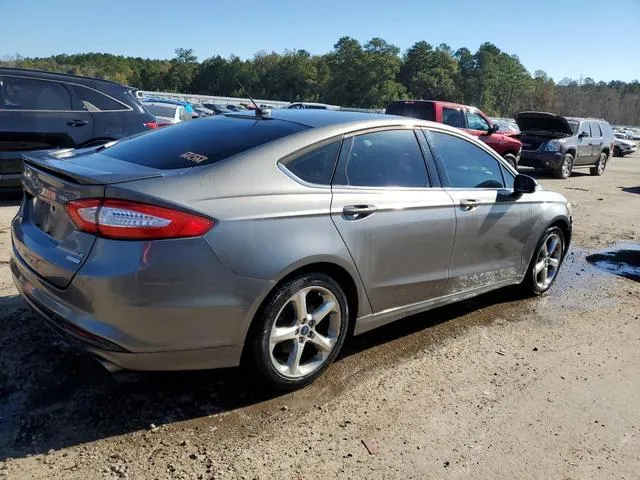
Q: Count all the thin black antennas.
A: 1